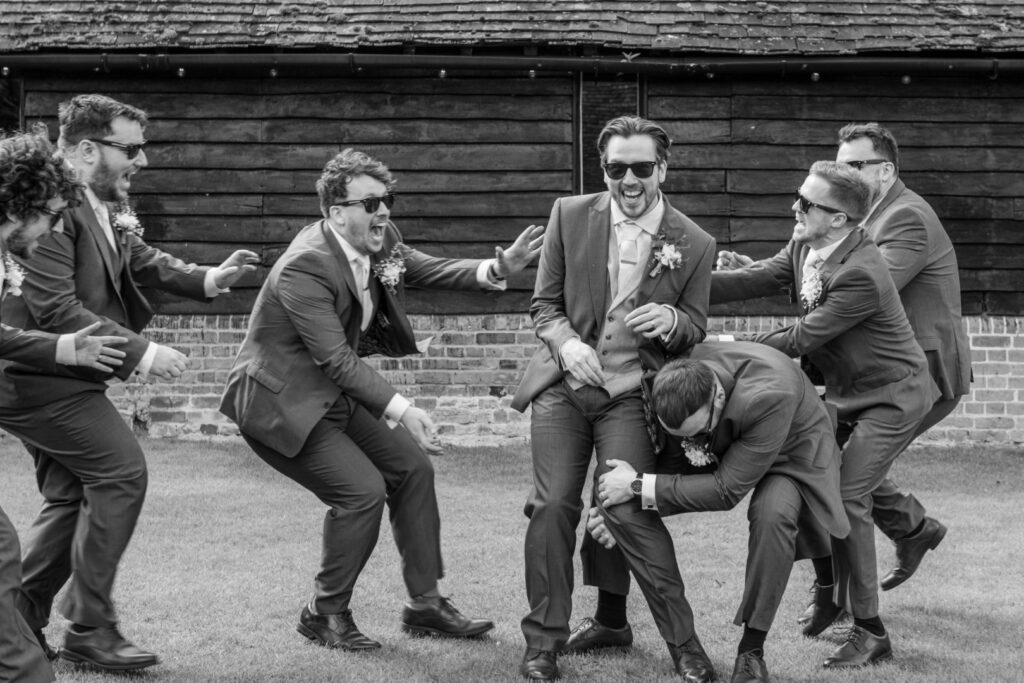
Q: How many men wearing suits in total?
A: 7